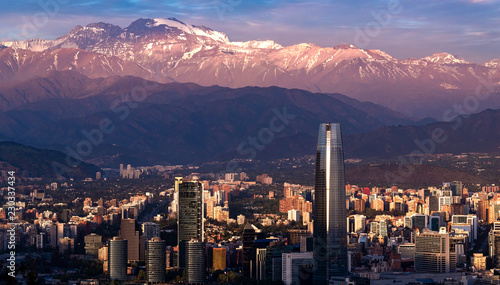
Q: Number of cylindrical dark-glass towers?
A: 3